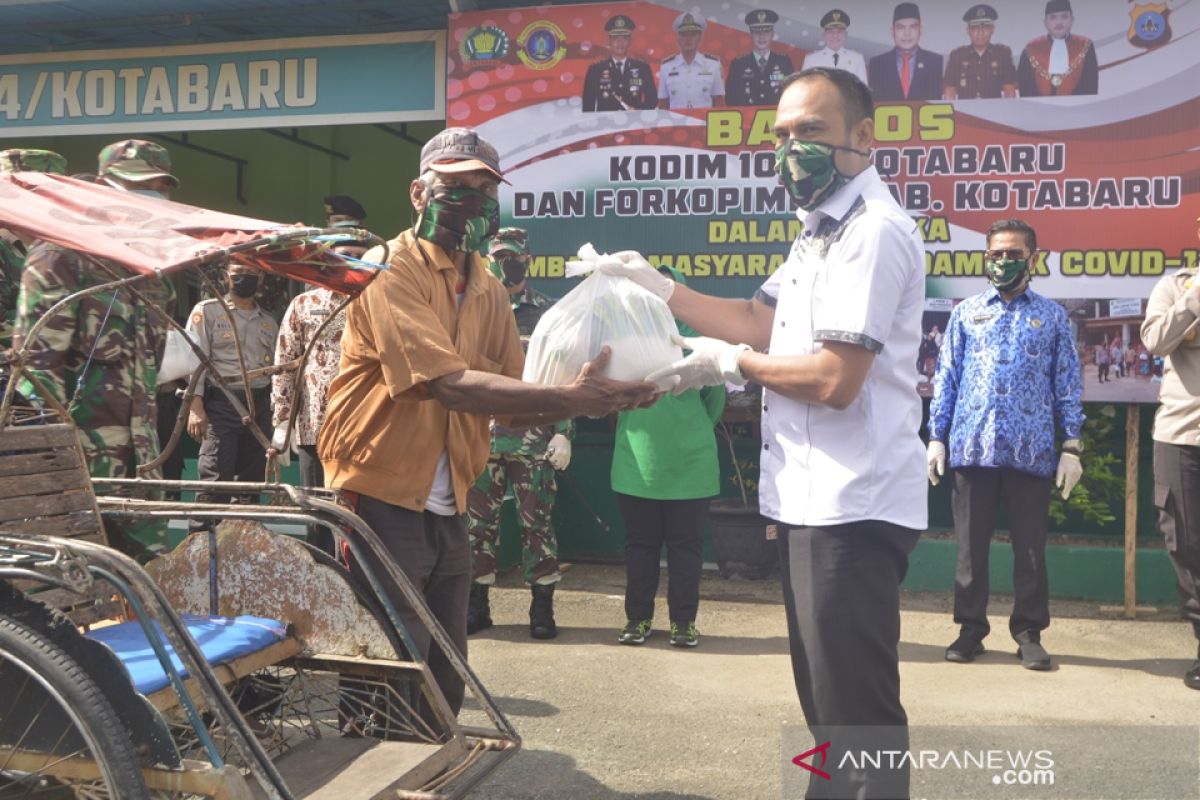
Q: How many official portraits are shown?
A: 7